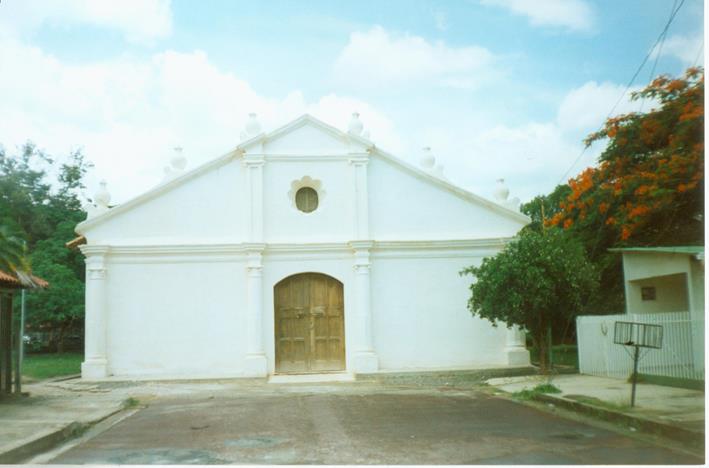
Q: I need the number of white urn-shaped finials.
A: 6